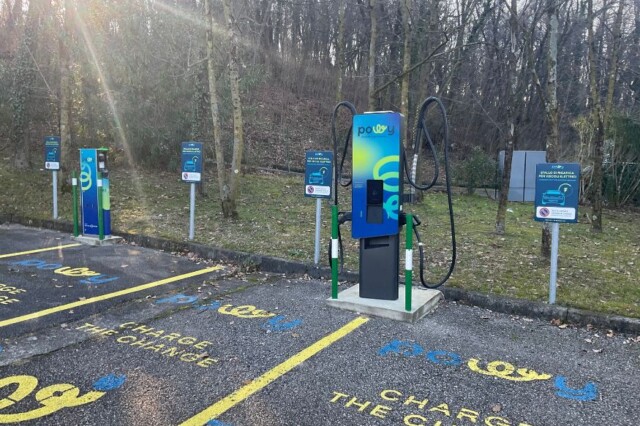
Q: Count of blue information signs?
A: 4